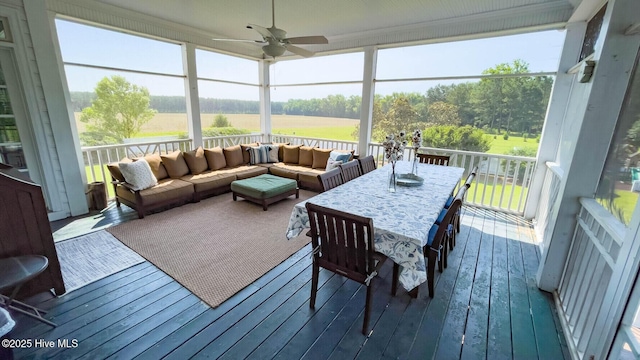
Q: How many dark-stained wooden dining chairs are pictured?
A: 8